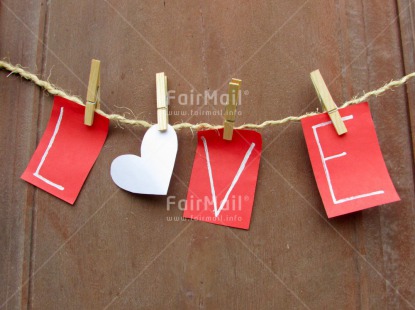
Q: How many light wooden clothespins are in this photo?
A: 4